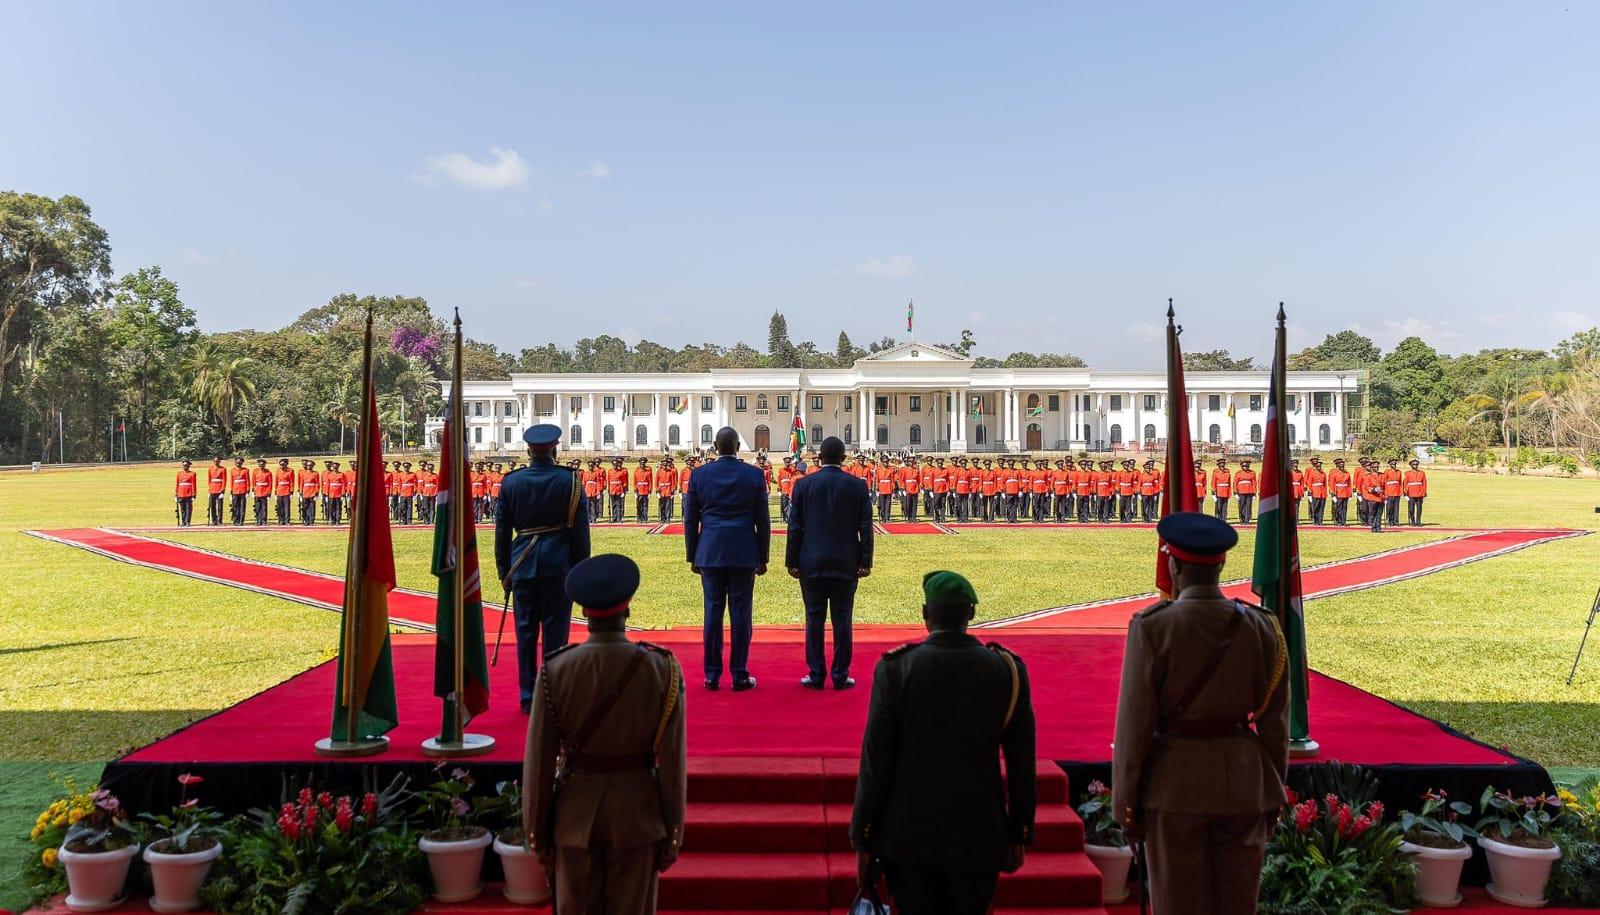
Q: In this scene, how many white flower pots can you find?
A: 7